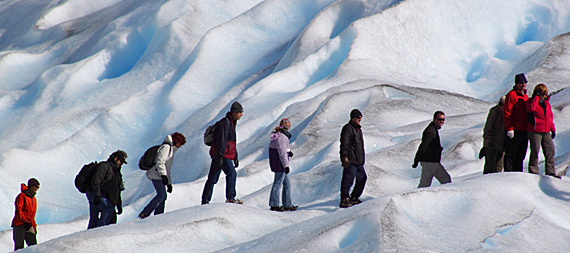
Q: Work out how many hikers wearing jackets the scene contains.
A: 10